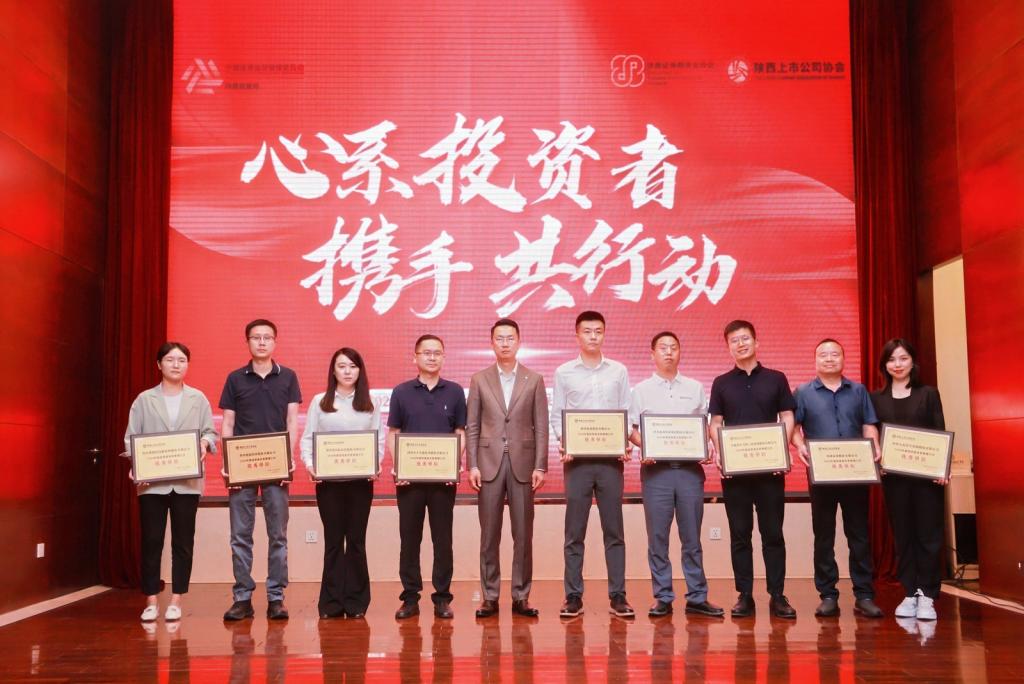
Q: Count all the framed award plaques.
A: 9